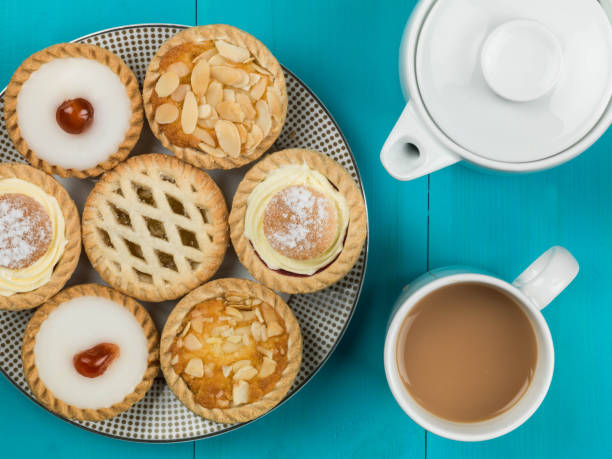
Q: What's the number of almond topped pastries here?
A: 2